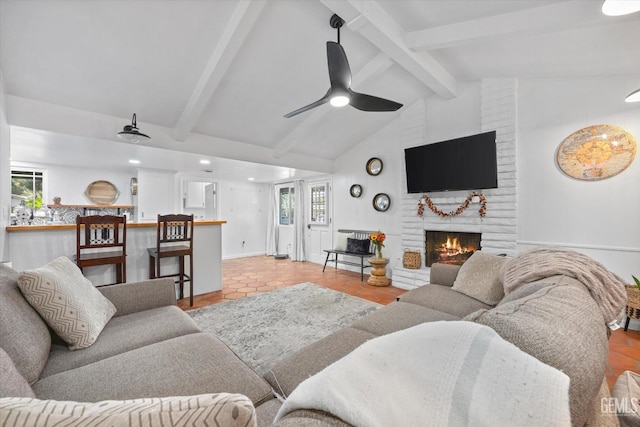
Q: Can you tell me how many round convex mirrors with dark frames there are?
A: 3